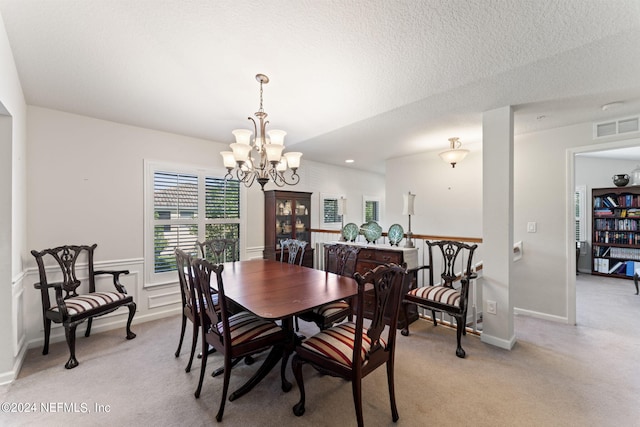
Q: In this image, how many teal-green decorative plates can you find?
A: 3